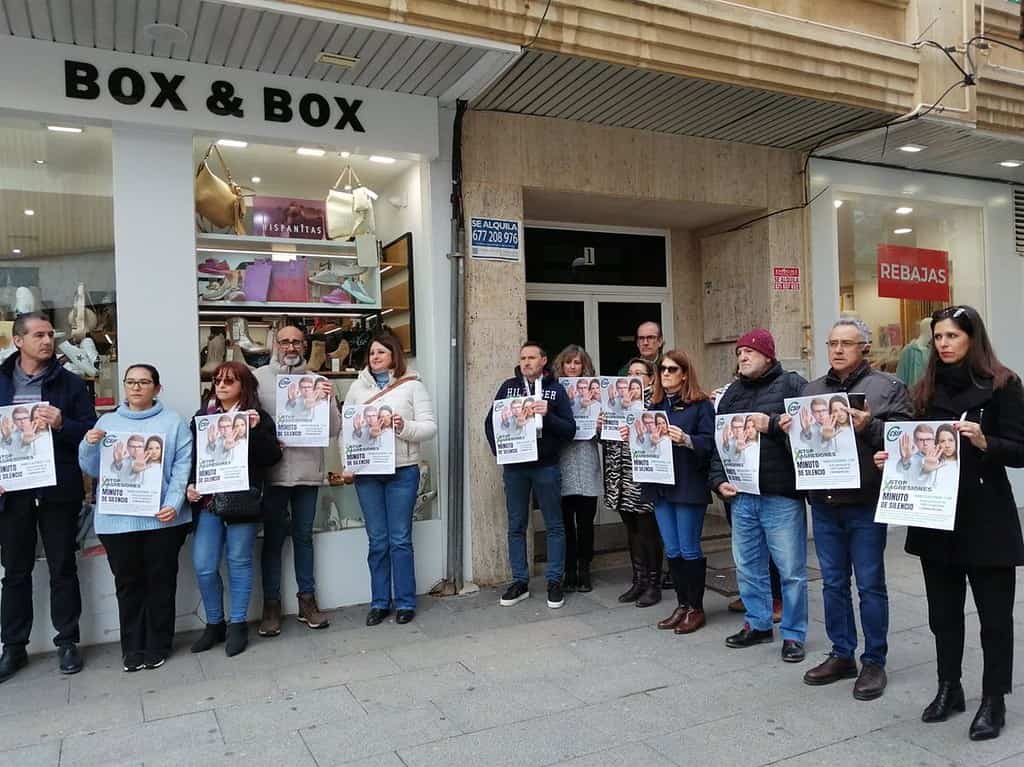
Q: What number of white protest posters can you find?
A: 12